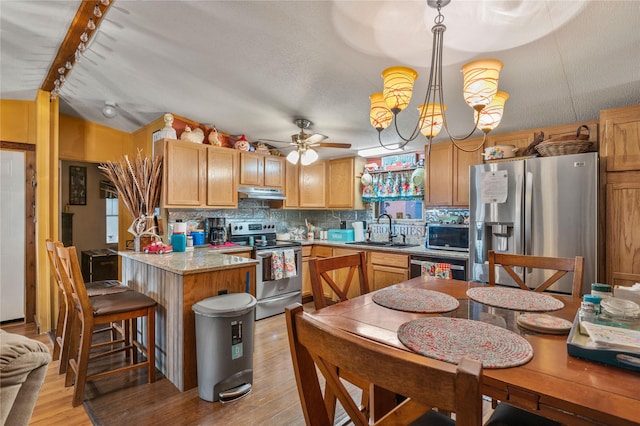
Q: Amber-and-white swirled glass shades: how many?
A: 5